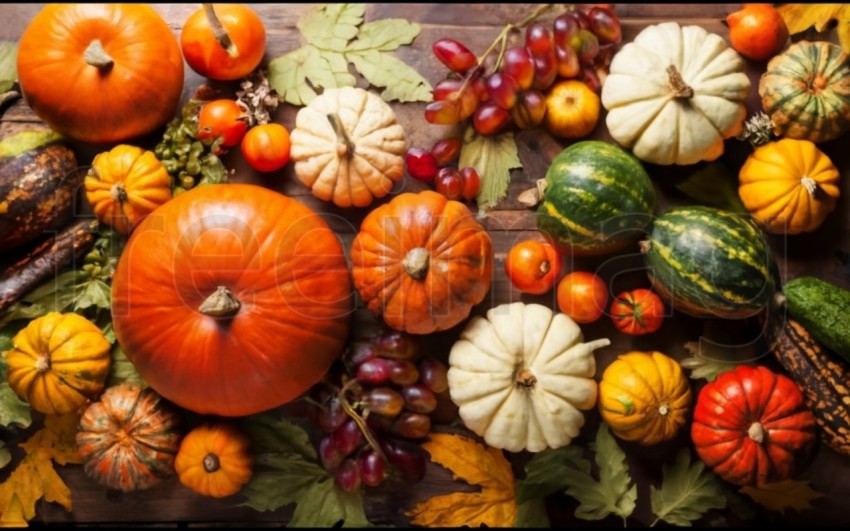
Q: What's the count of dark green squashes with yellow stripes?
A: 2